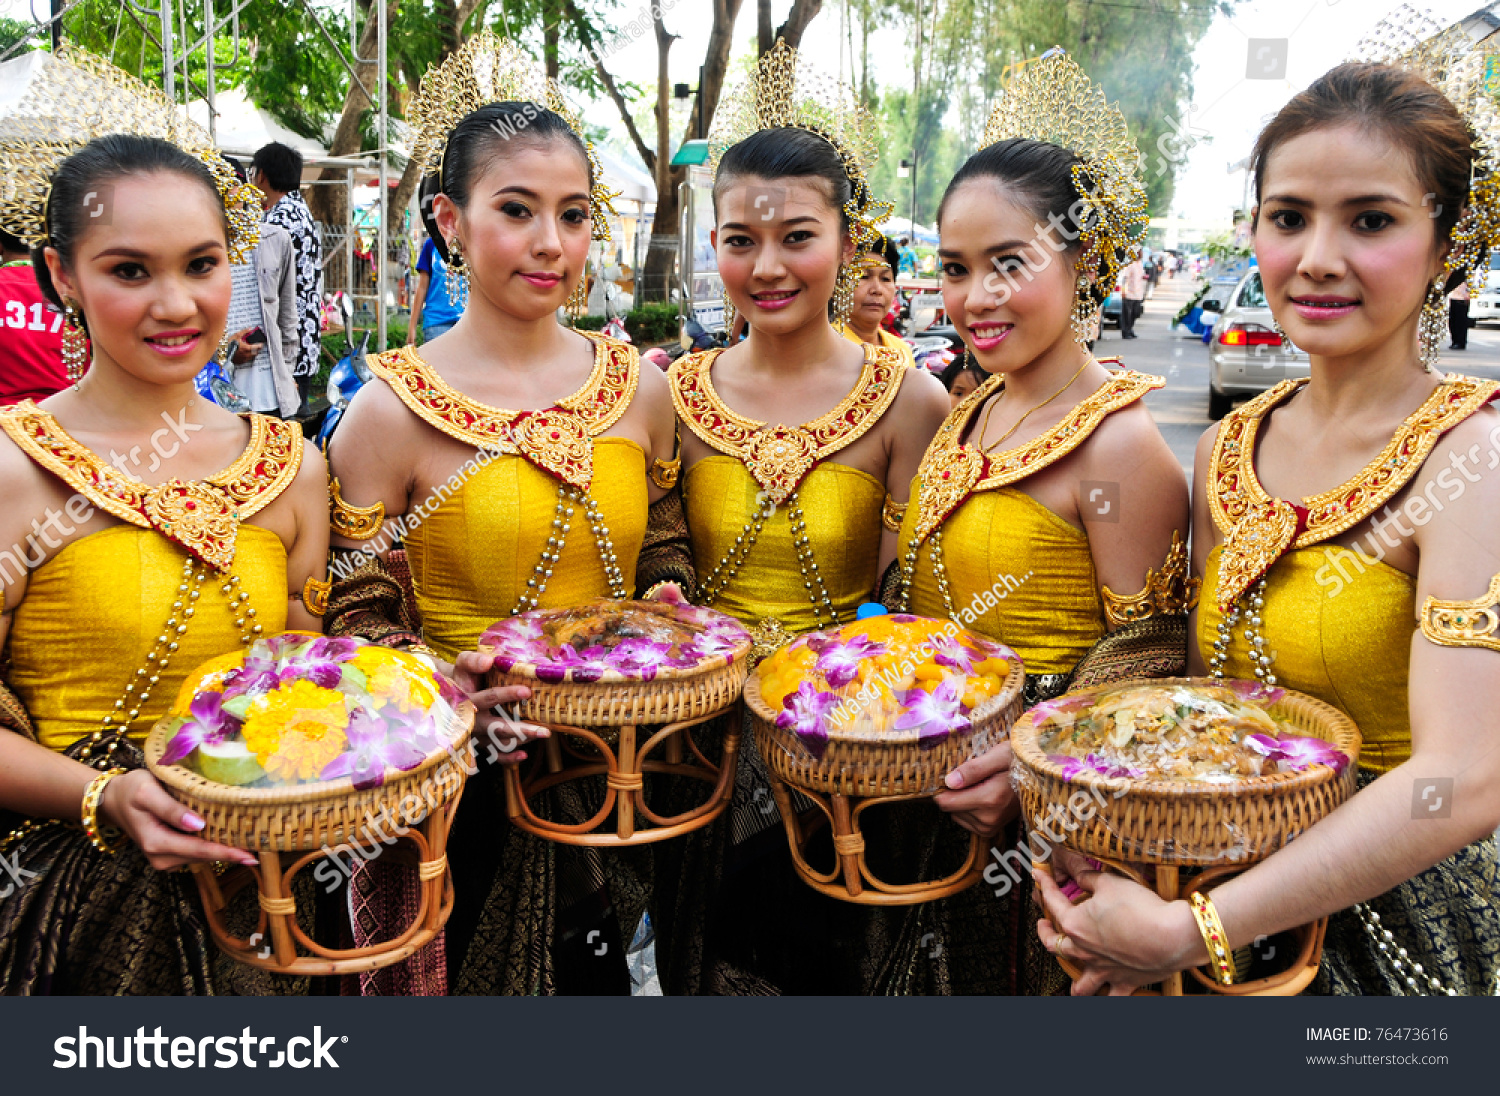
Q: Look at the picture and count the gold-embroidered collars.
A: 5